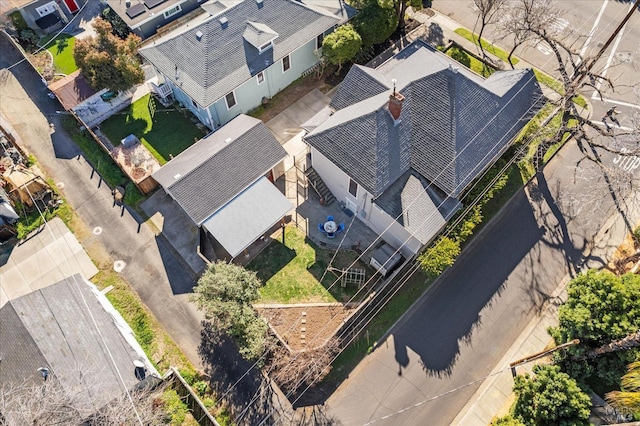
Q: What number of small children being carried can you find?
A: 0